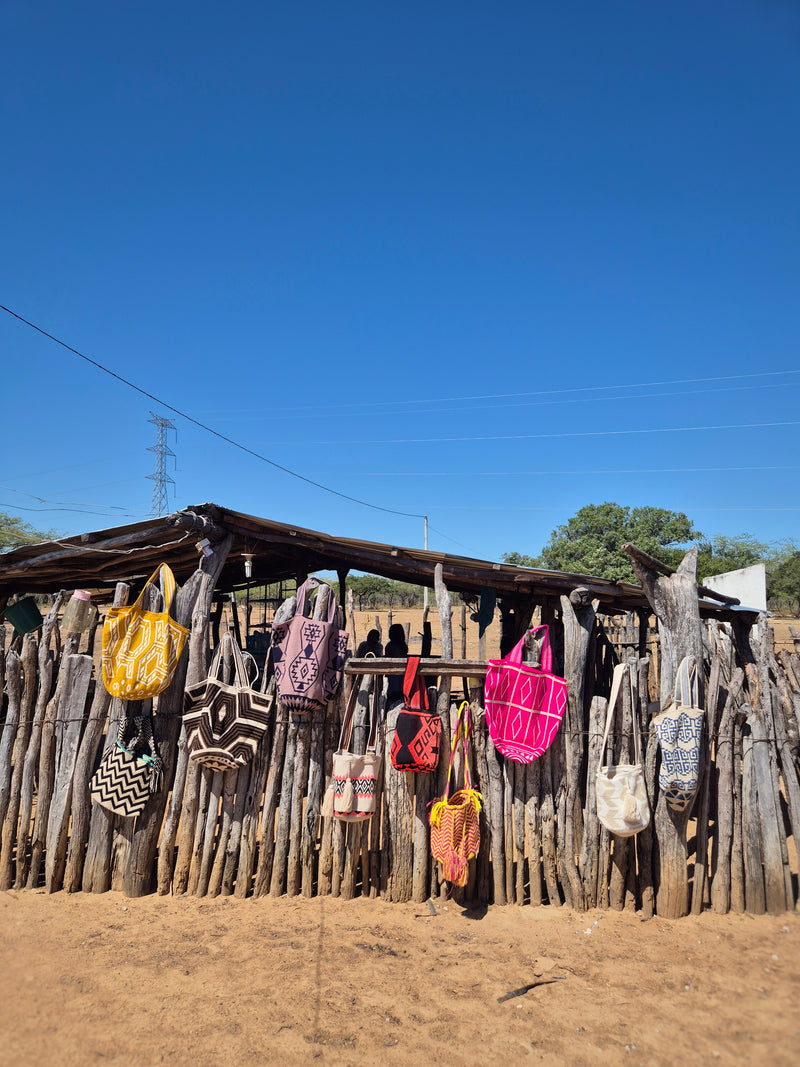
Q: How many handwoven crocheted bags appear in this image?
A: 10